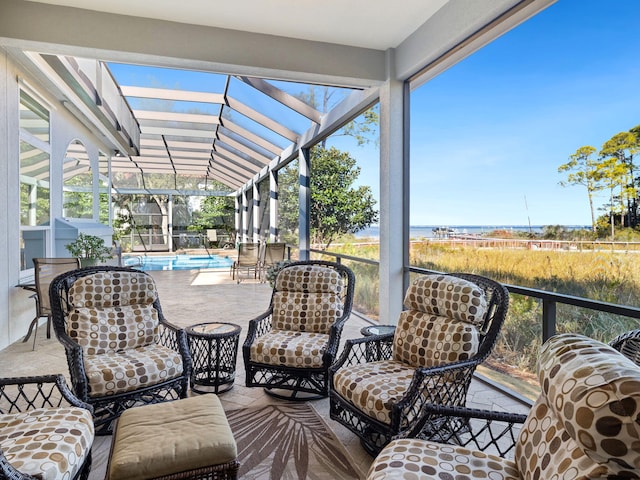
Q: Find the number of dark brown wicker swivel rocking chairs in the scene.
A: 5